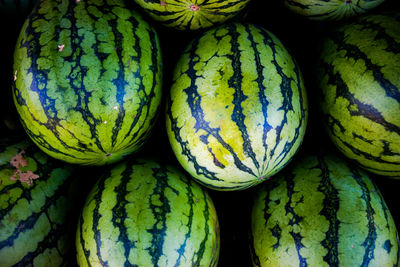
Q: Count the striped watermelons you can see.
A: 8